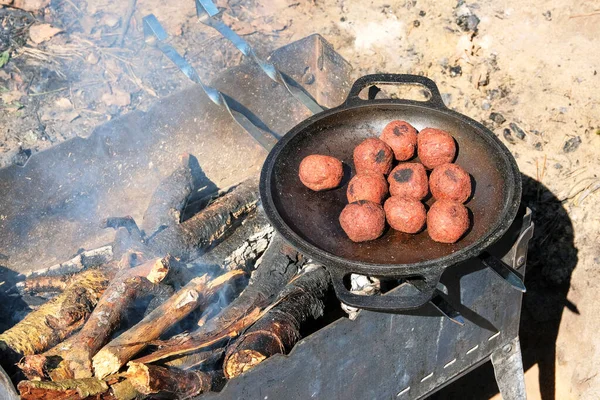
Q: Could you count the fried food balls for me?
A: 10